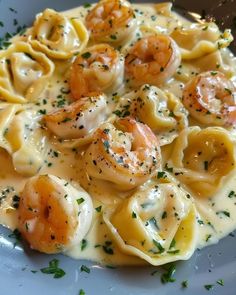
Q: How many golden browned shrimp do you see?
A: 7